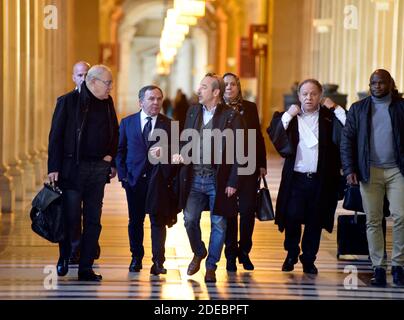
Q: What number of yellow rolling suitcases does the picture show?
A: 0